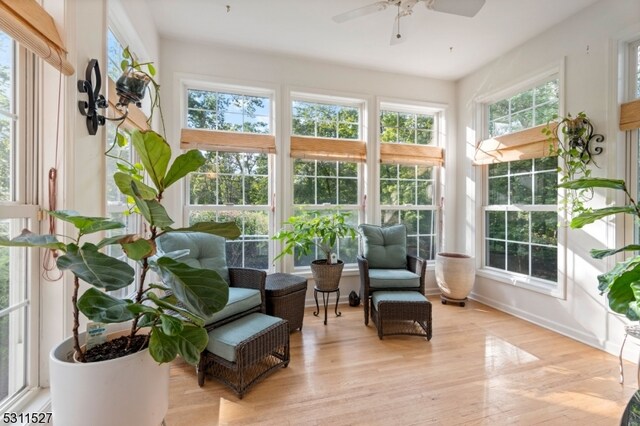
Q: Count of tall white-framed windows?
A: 7